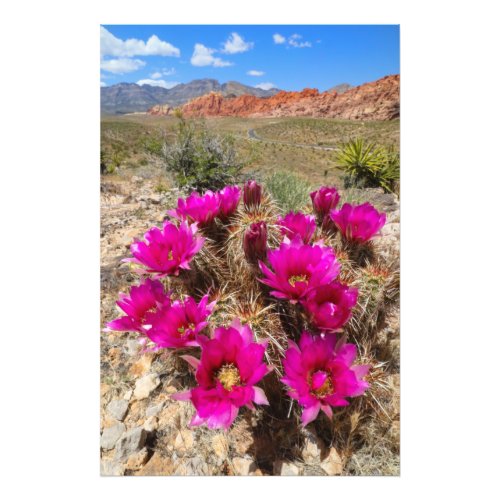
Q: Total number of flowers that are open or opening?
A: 12